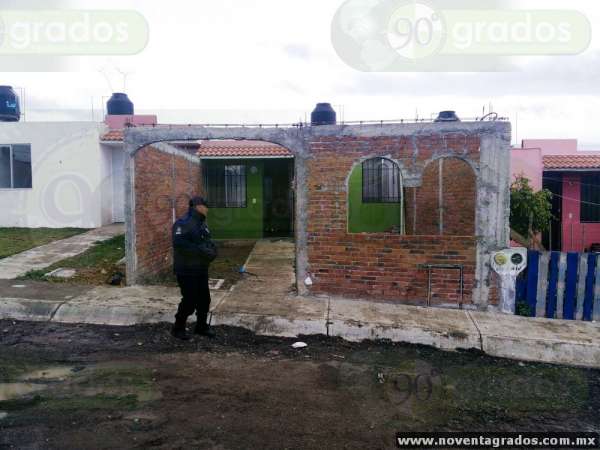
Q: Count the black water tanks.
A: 4